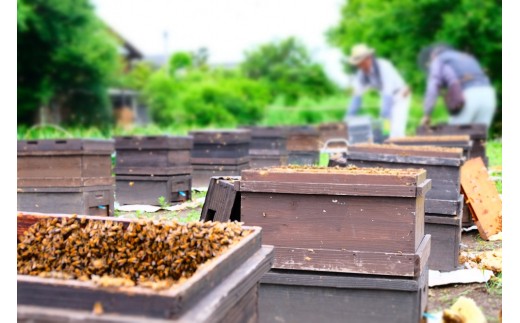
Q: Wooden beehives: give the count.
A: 11